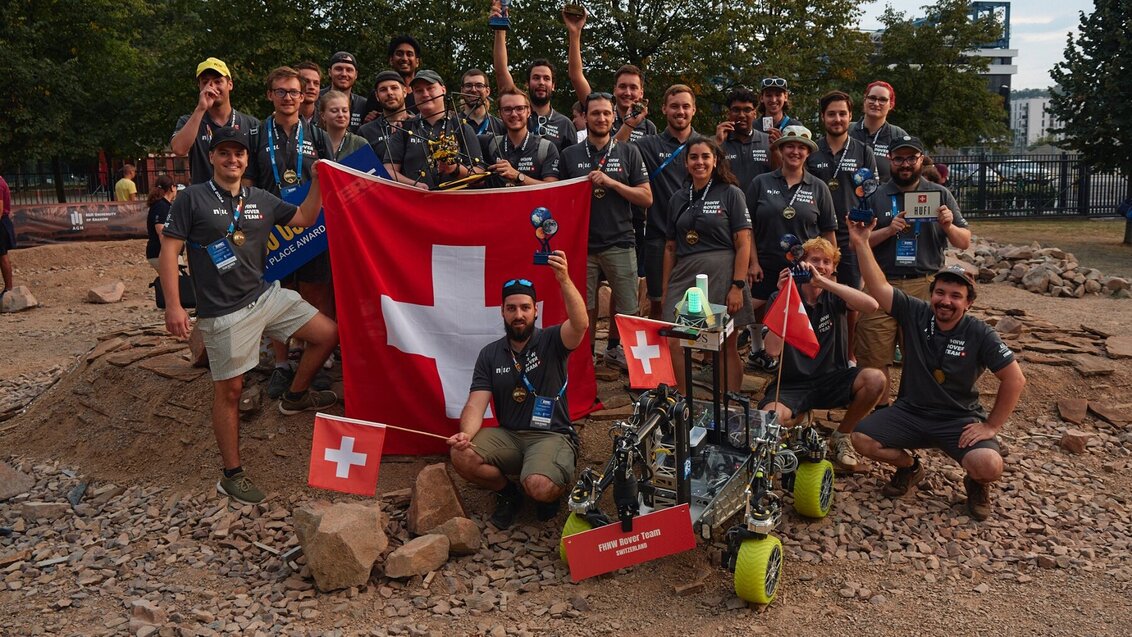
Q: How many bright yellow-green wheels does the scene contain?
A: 3